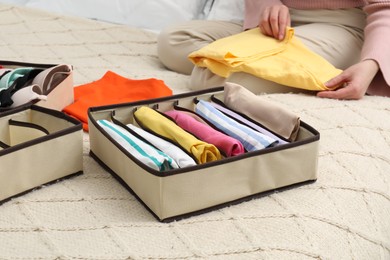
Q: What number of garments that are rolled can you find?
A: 7